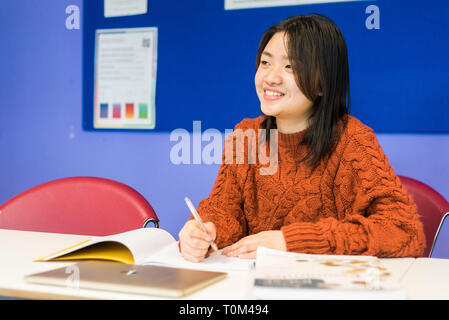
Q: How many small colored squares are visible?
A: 4